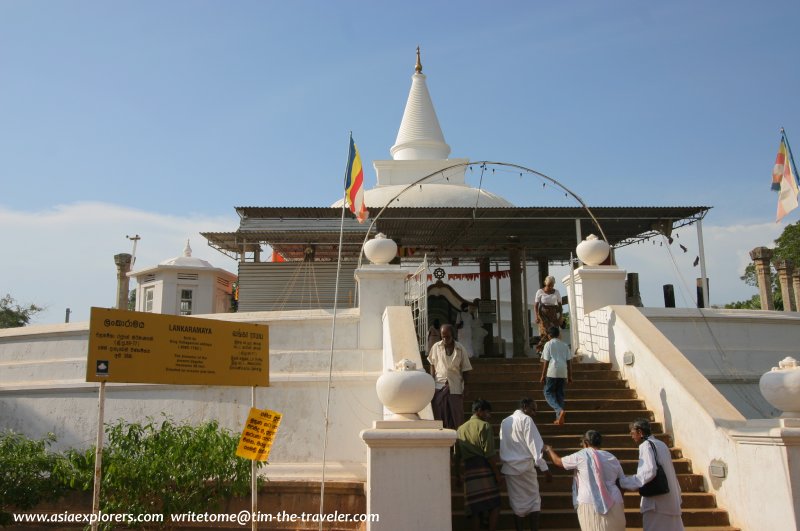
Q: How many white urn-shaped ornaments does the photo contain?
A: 4